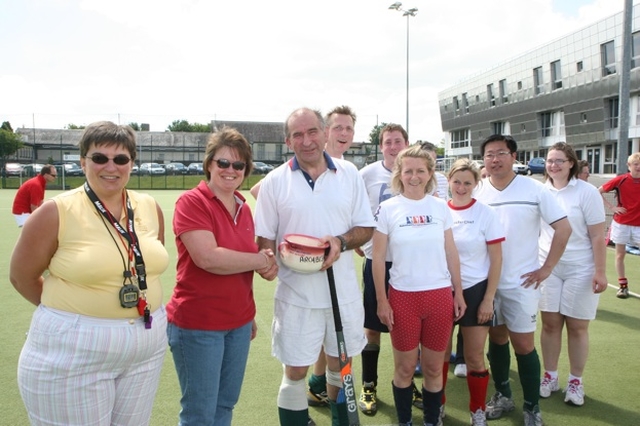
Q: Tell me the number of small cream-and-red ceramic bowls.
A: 1